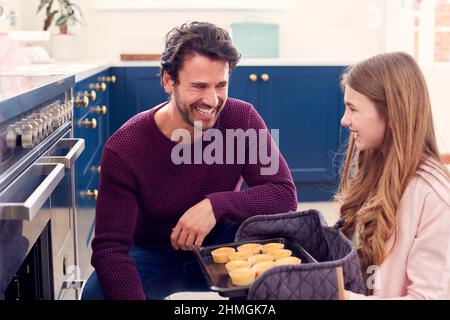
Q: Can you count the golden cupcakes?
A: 10